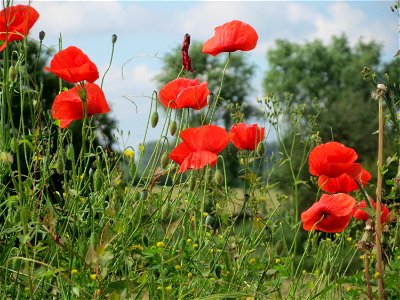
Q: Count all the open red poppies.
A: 11